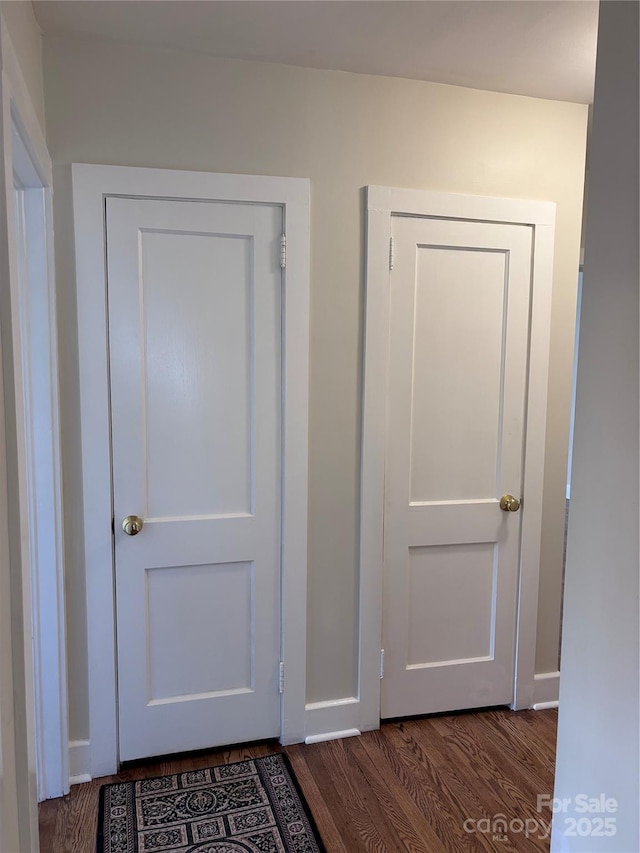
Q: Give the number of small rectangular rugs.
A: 1